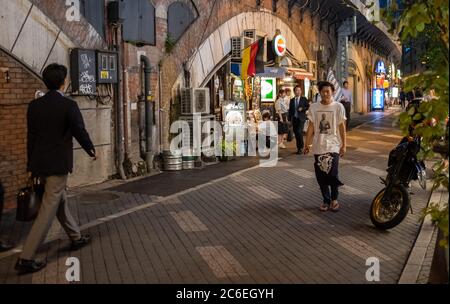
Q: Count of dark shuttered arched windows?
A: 3